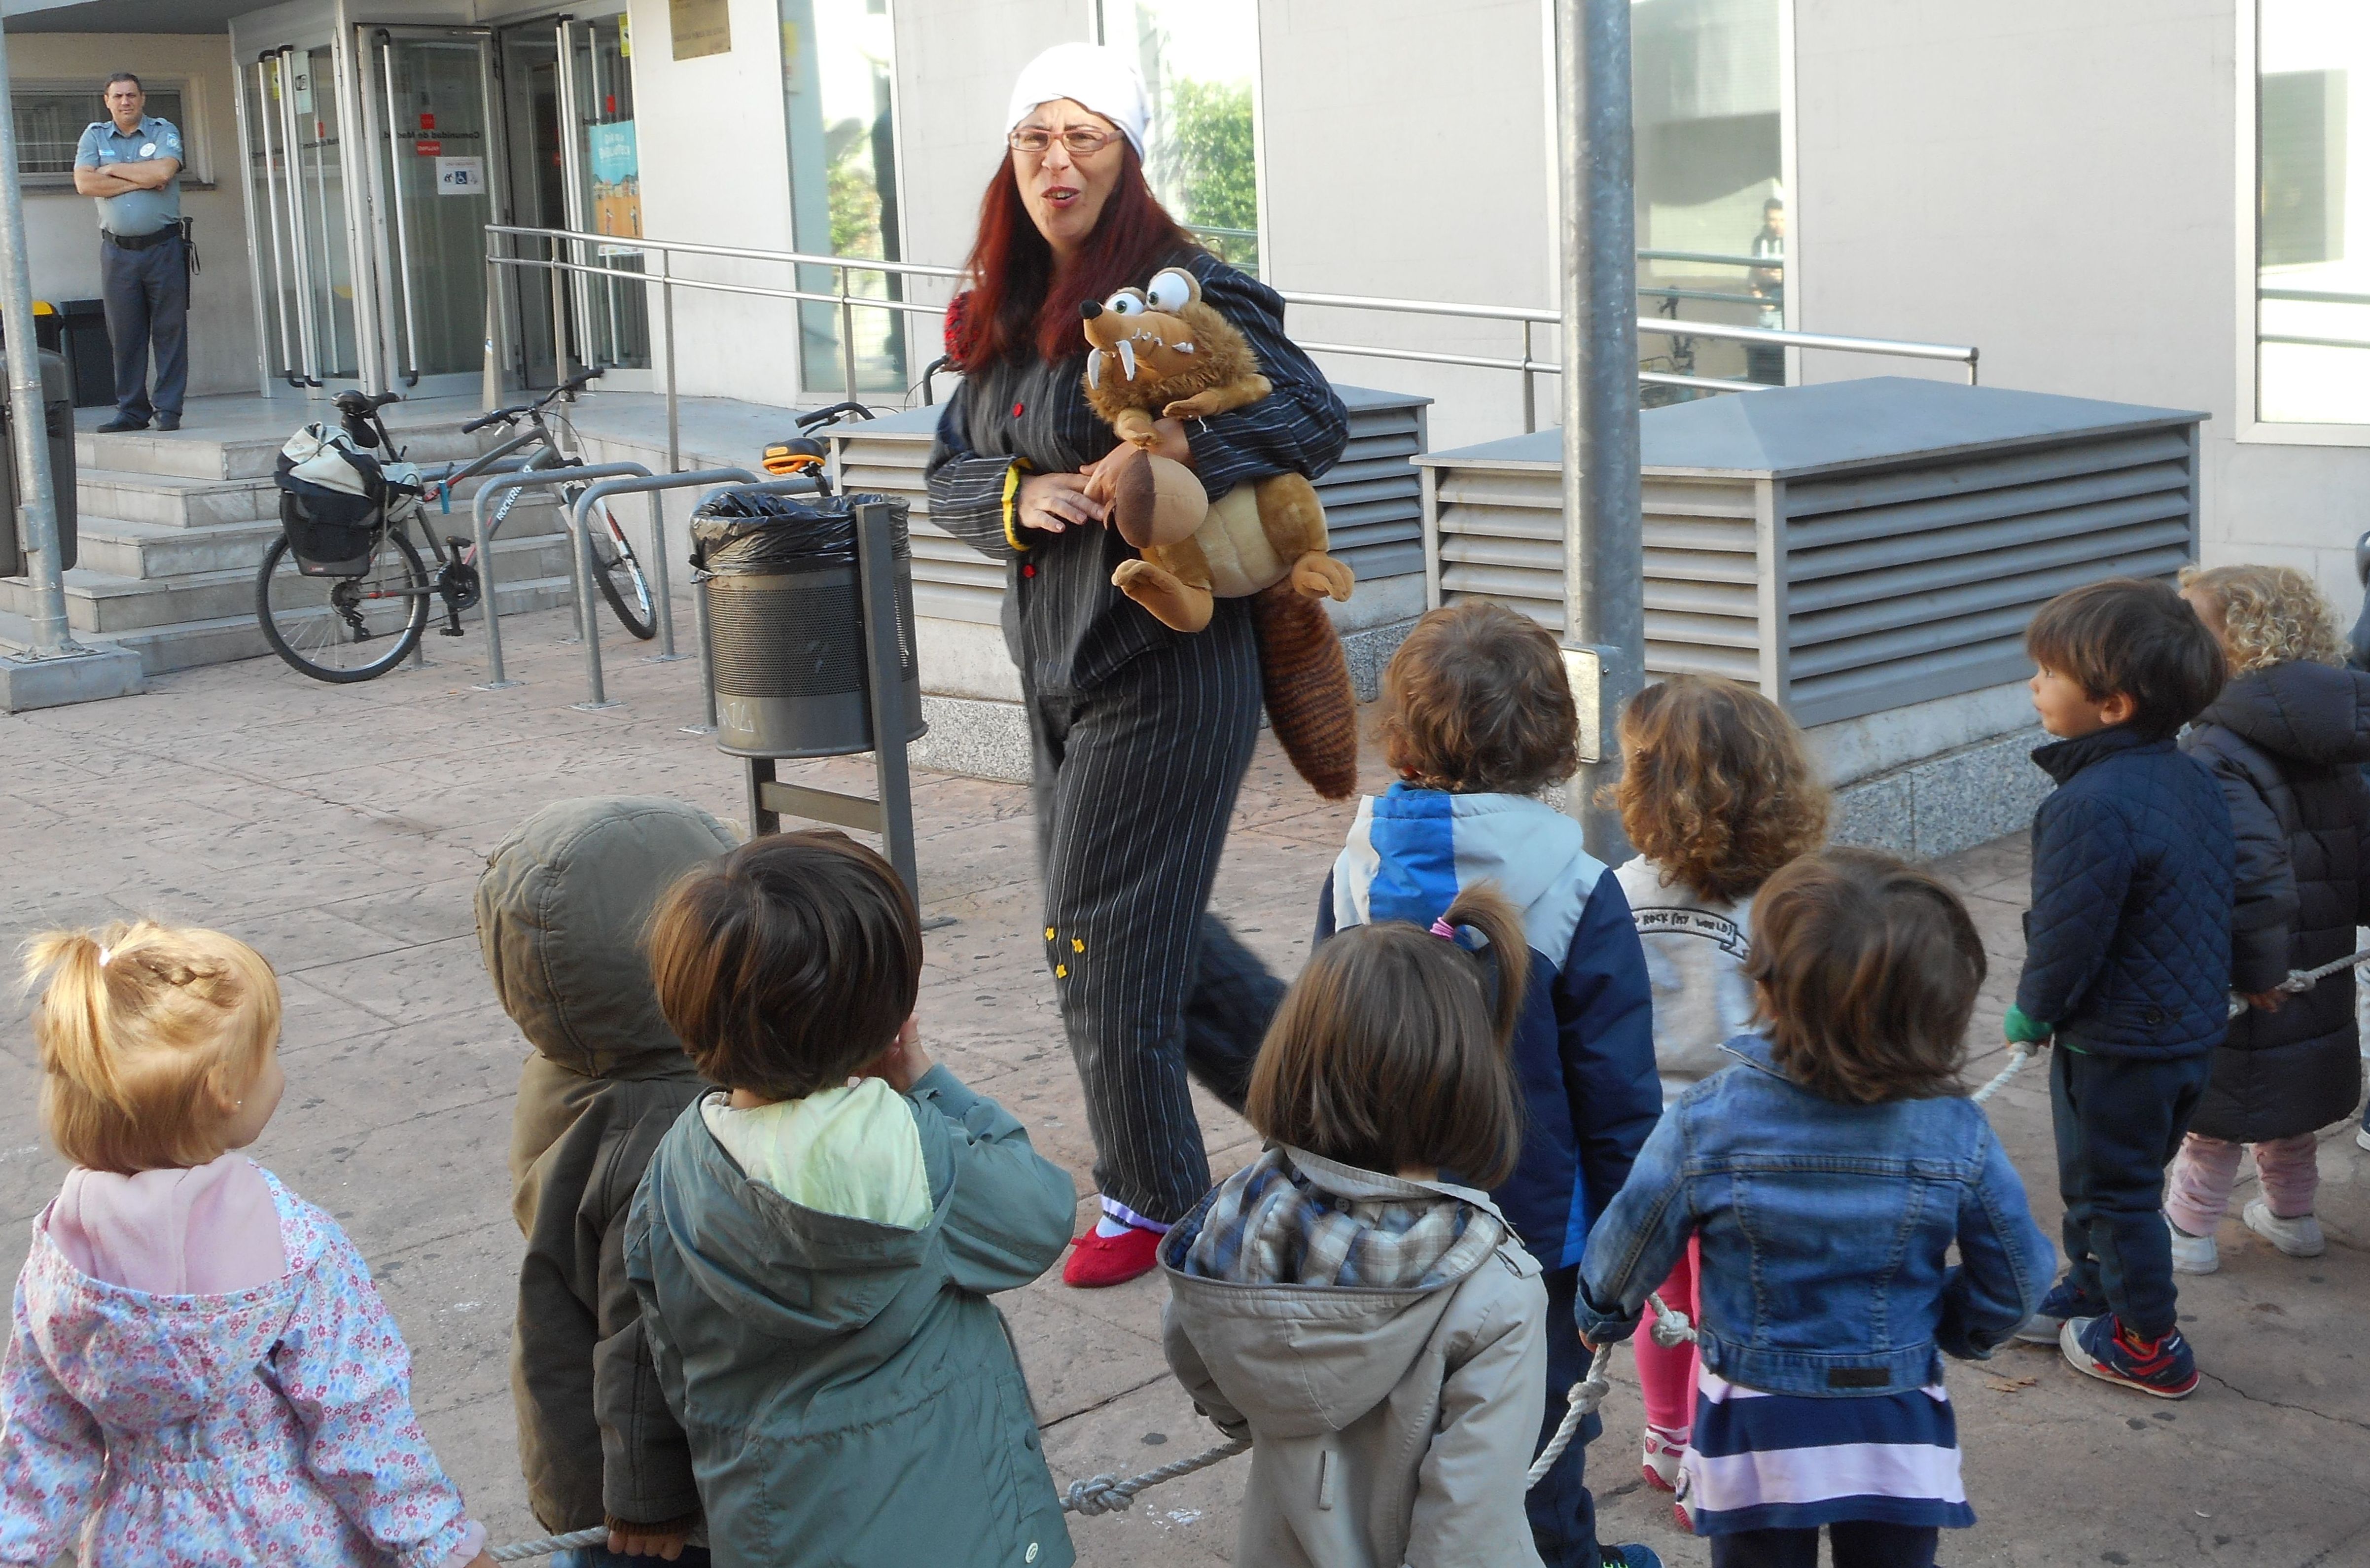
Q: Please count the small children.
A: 9